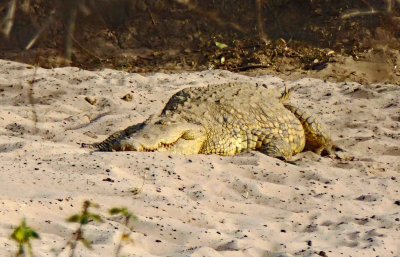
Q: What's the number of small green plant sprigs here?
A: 3